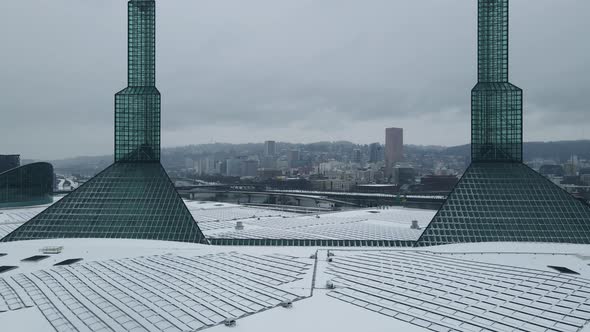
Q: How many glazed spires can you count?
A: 2